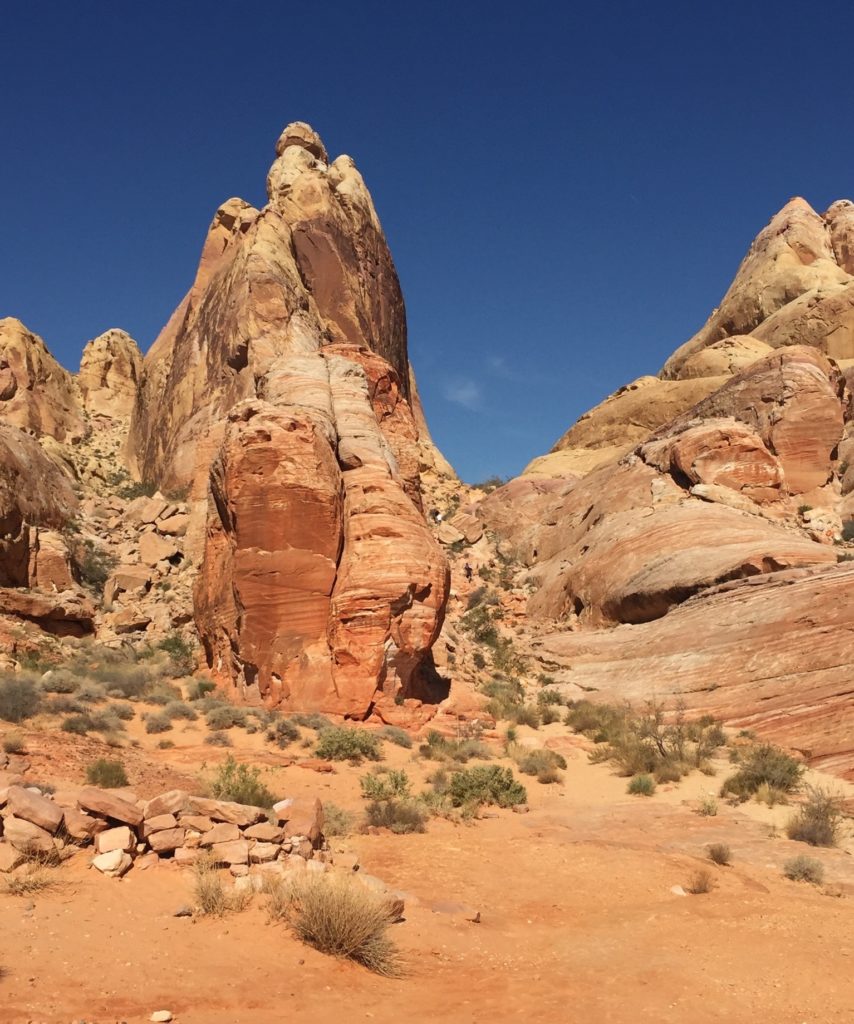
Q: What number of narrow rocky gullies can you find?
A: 2